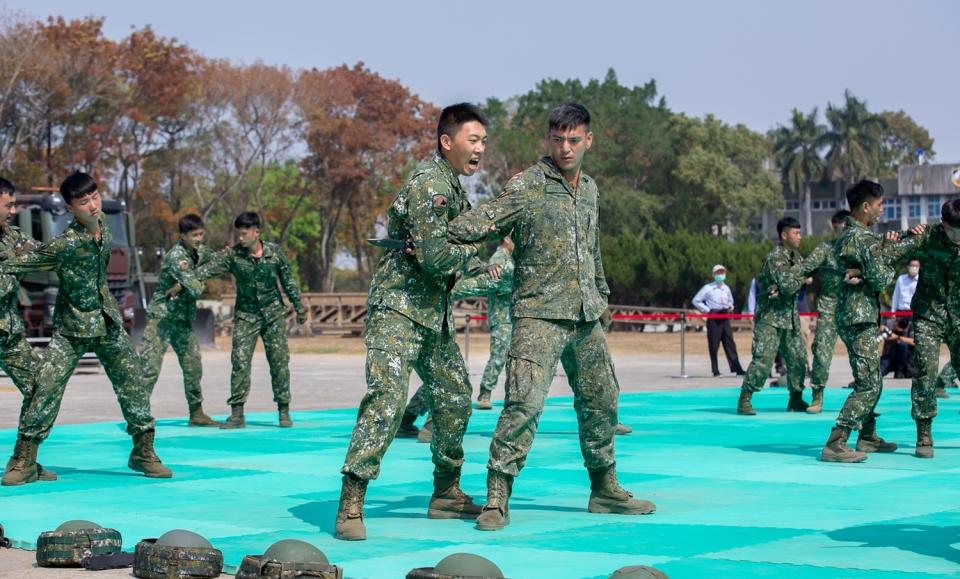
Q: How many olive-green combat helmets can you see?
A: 5